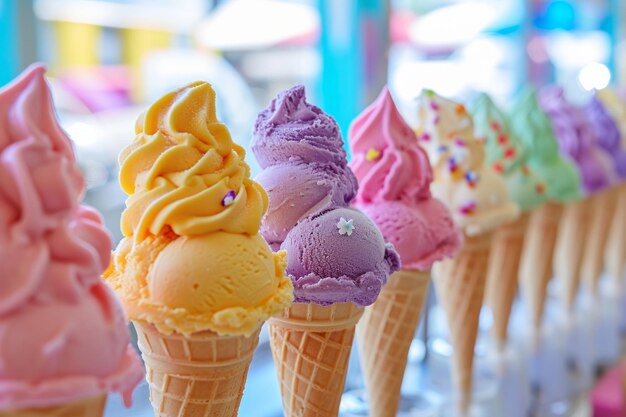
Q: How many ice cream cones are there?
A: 10